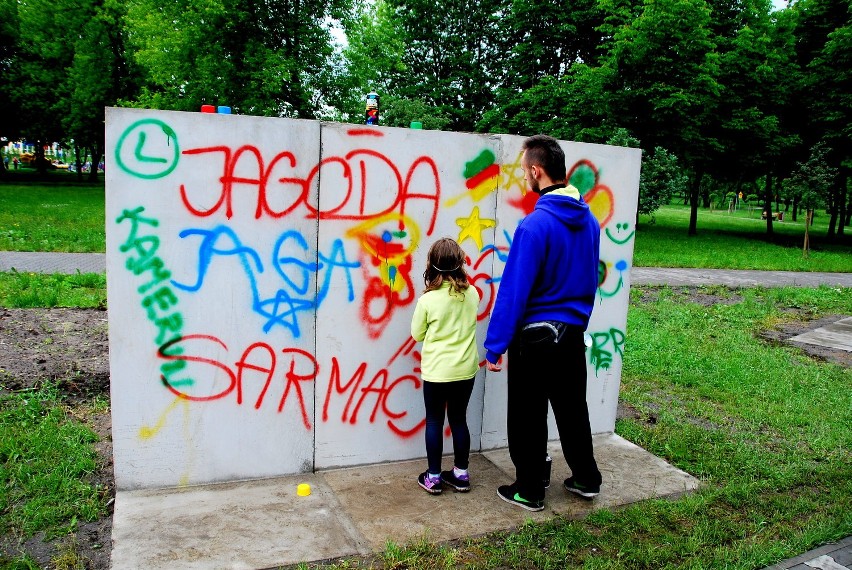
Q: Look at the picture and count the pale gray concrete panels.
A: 3